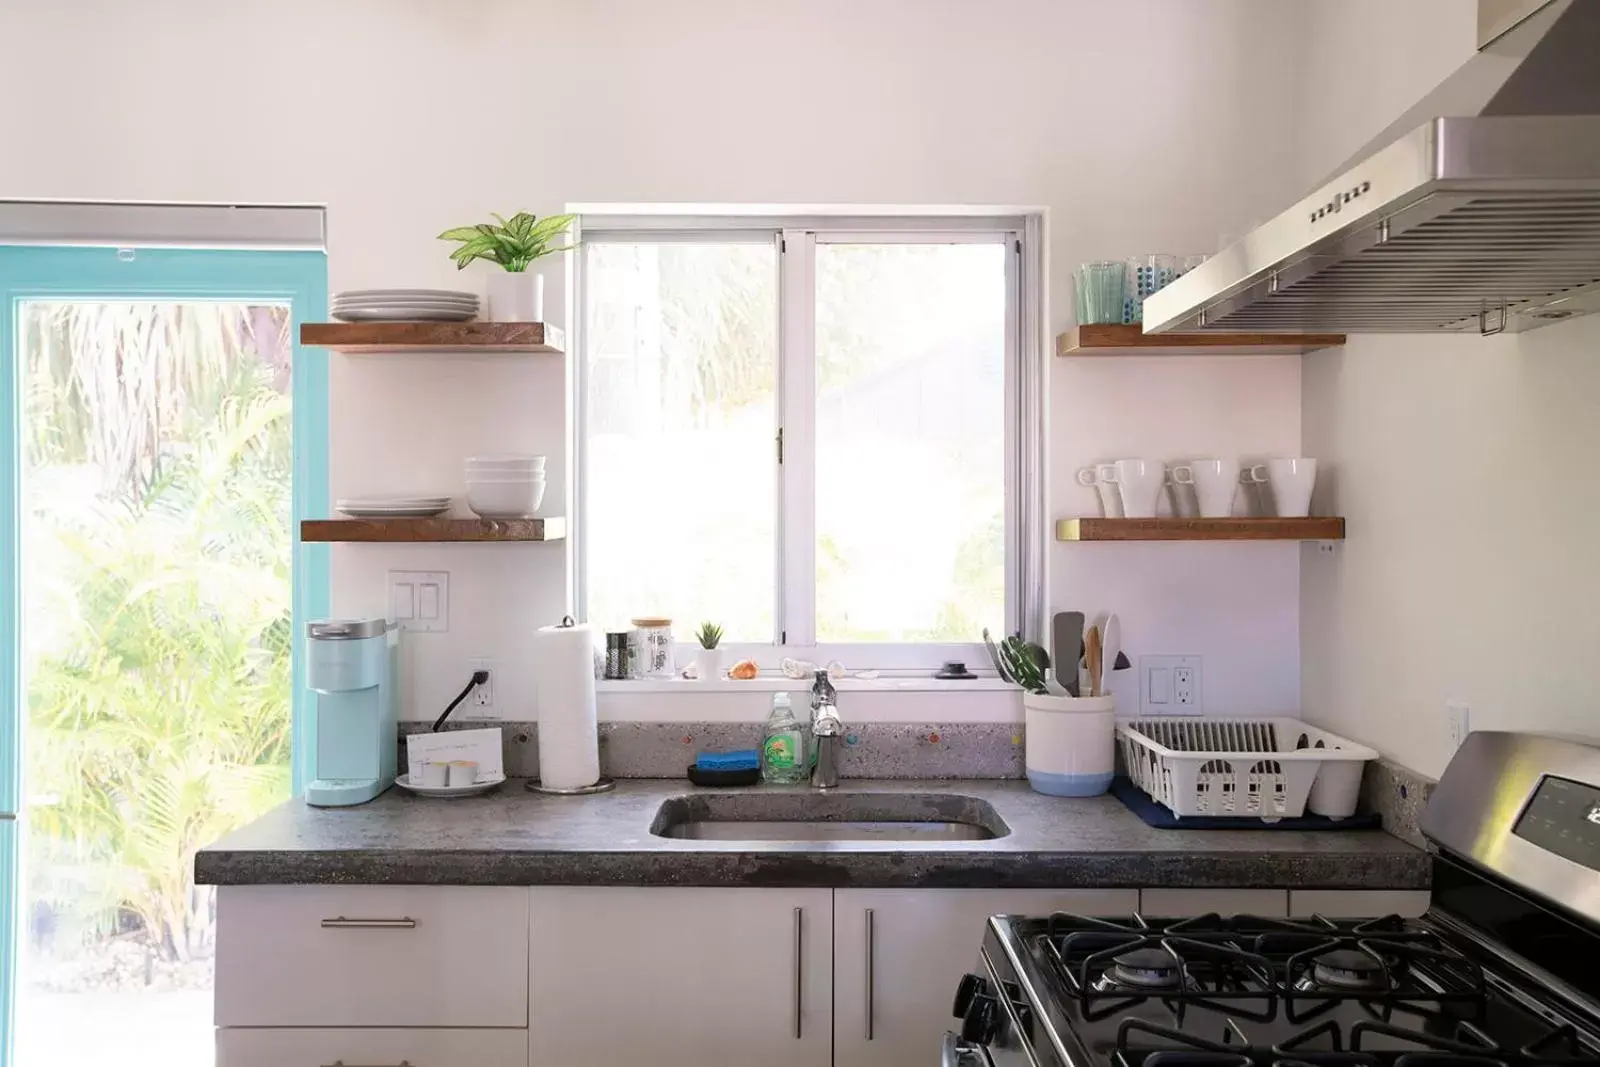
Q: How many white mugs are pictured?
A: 6